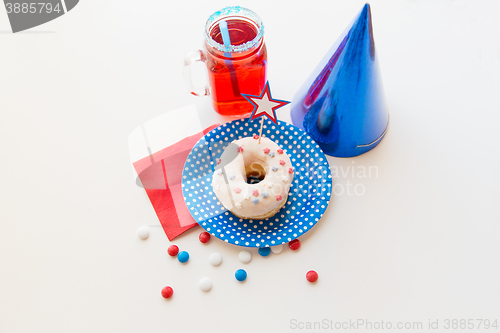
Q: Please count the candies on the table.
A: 13